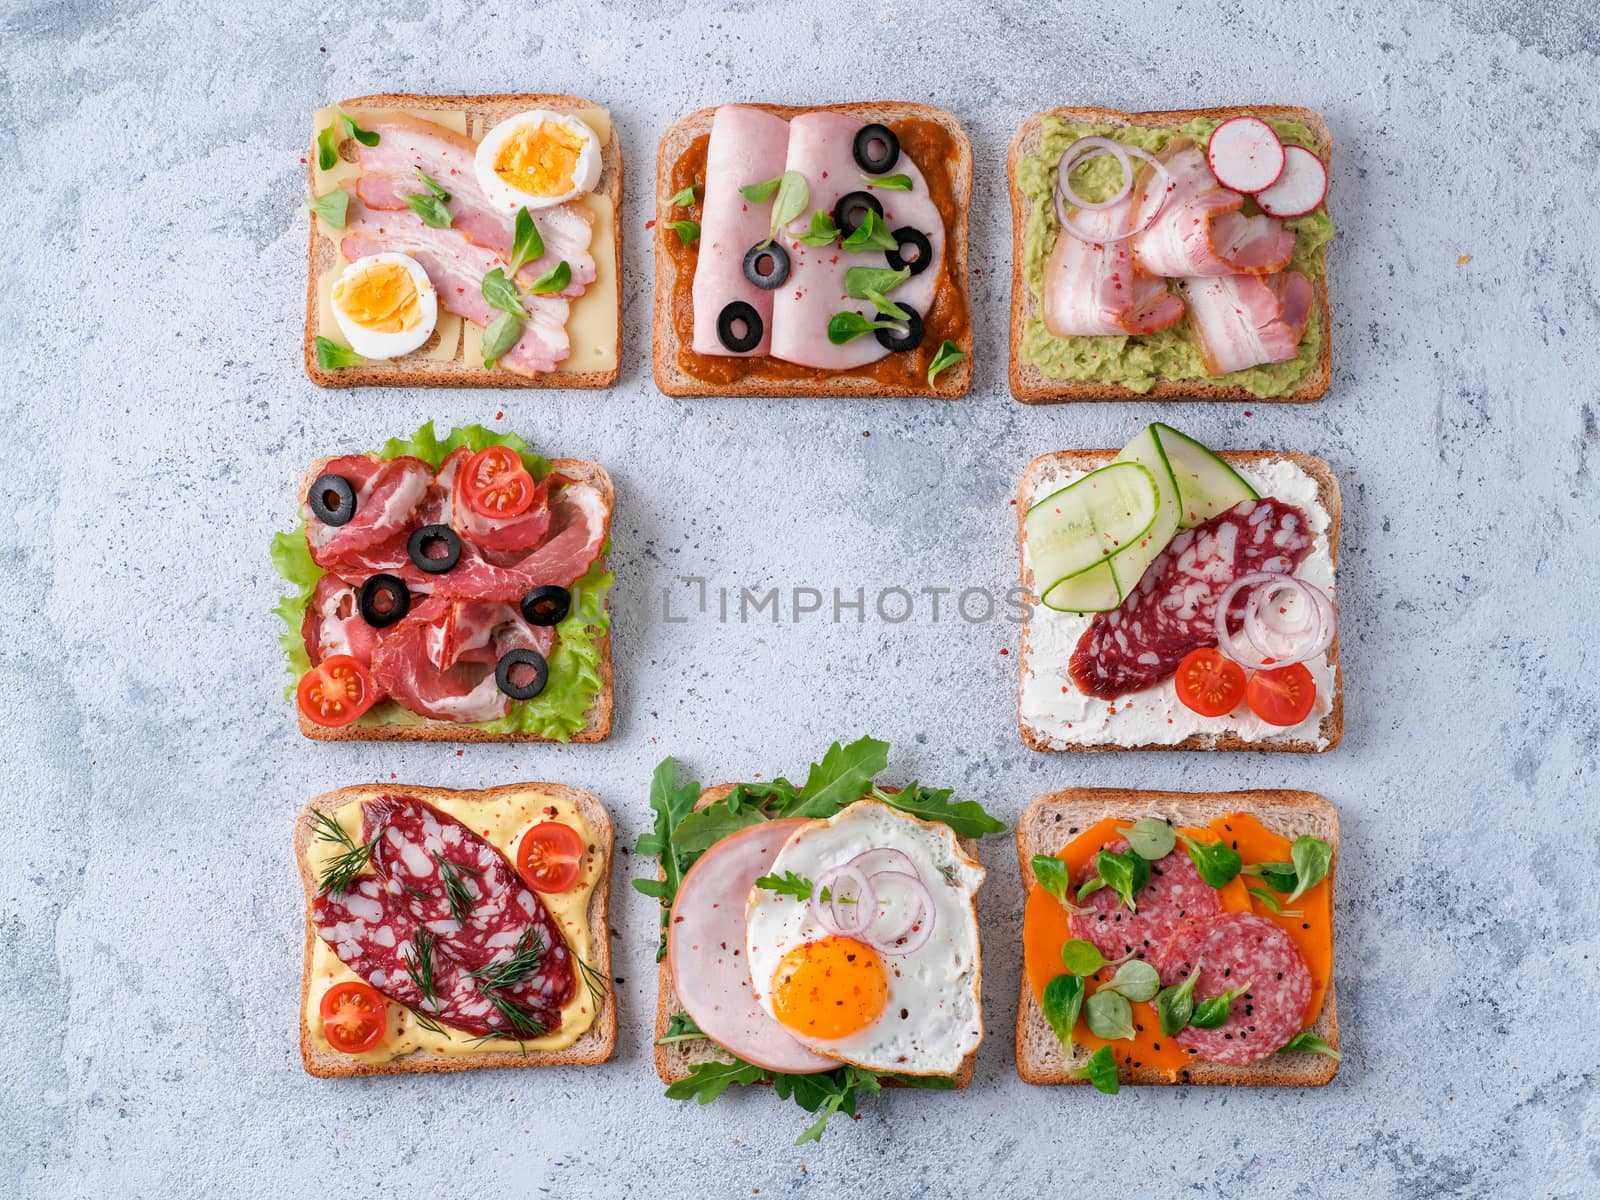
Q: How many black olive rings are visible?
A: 11